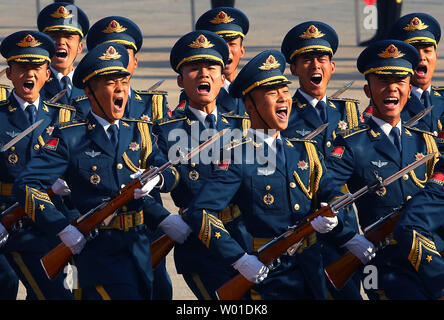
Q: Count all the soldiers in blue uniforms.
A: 10